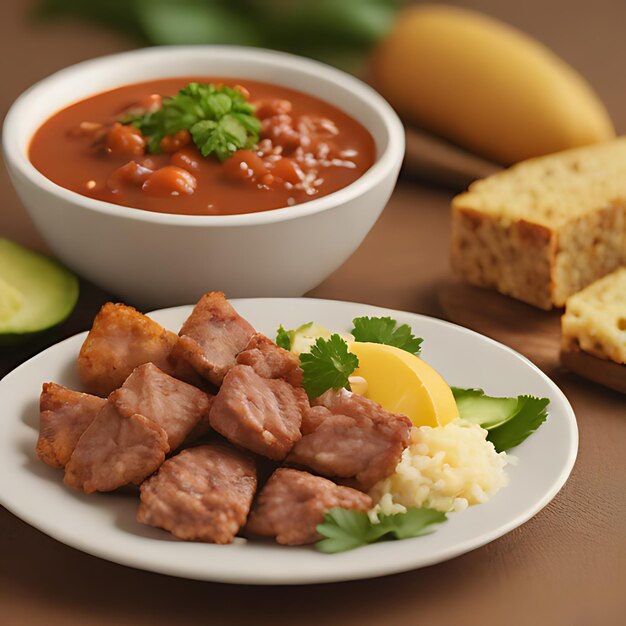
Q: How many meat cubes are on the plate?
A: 10